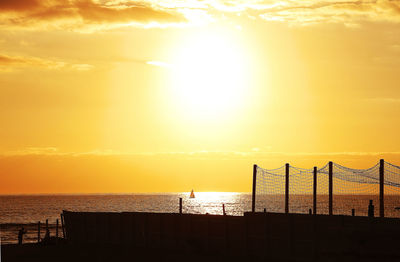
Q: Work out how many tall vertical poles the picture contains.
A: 5